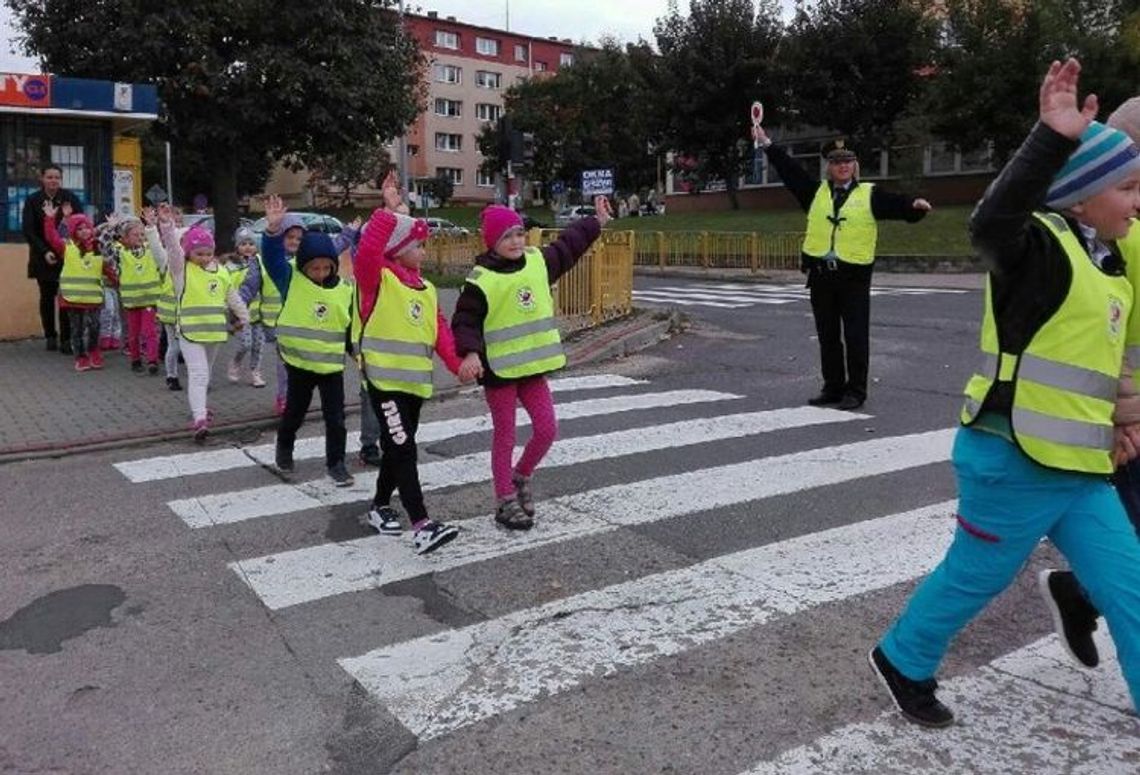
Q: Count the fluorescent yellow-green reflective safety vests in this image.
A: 12